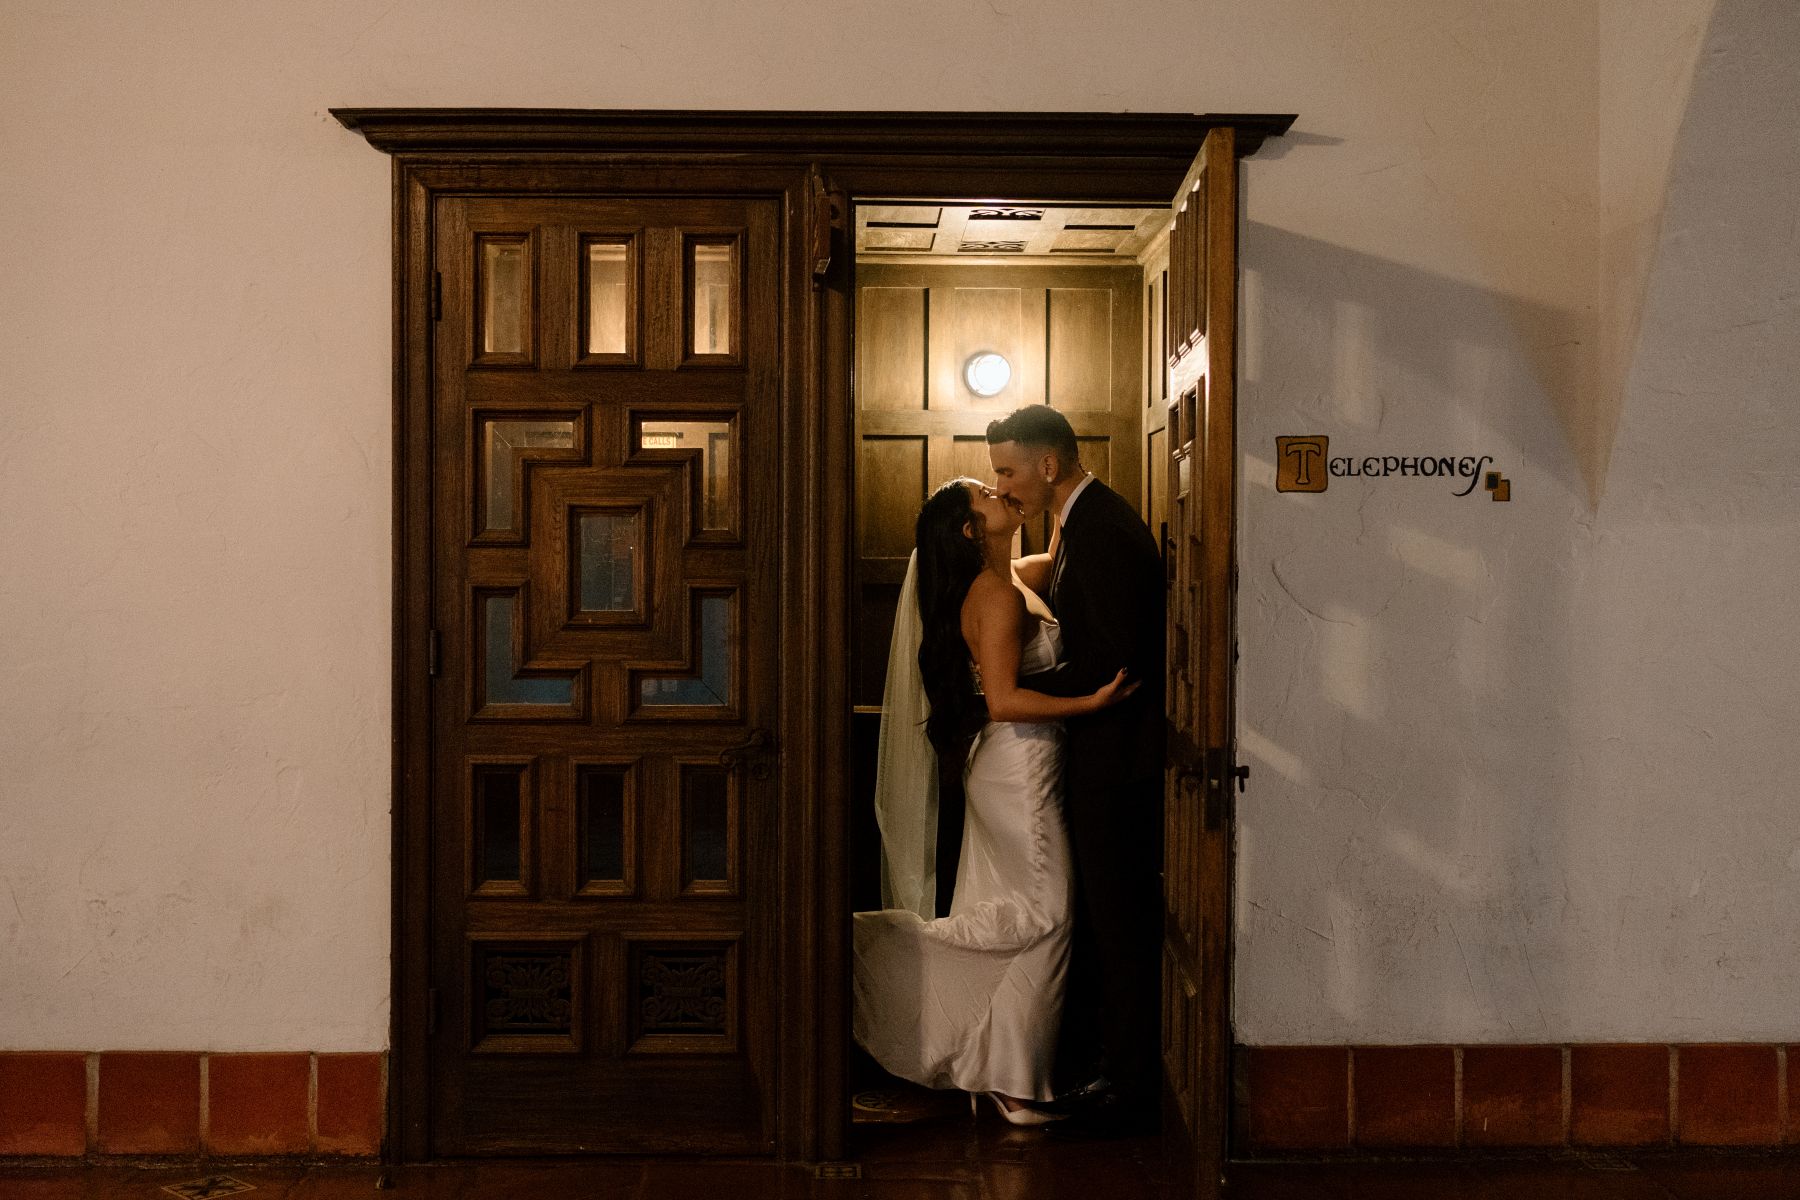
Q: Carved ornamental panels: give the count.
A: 2